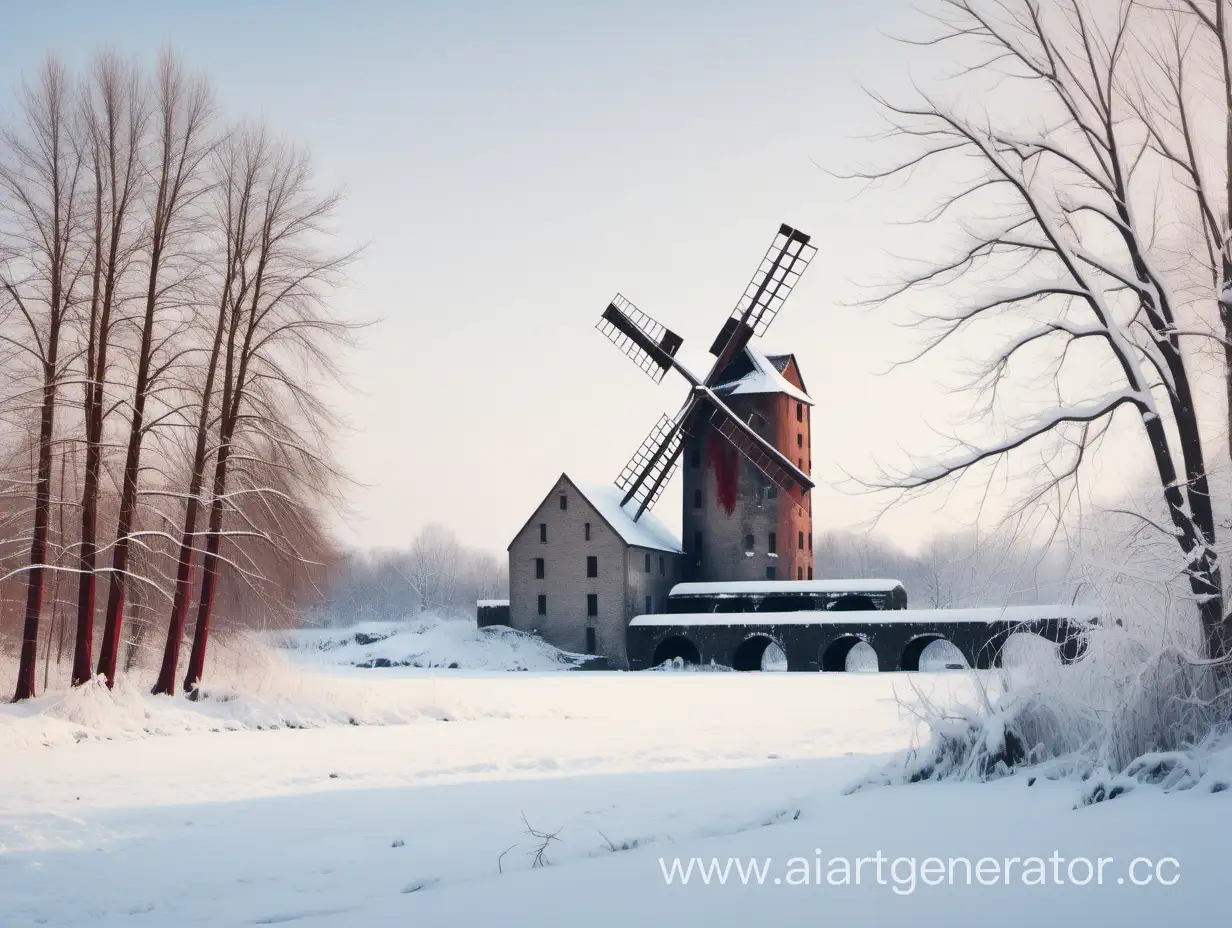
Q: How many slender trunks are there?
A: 5